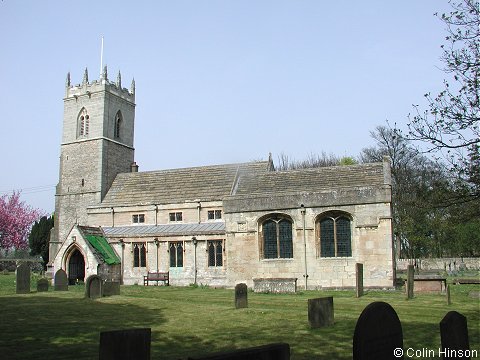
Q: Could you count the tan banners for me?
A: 0